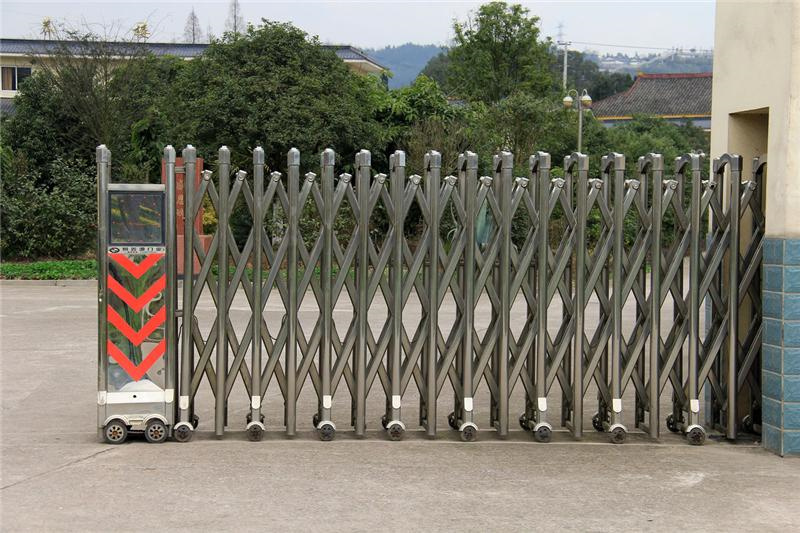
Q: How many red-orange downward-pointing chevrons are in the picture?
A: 4